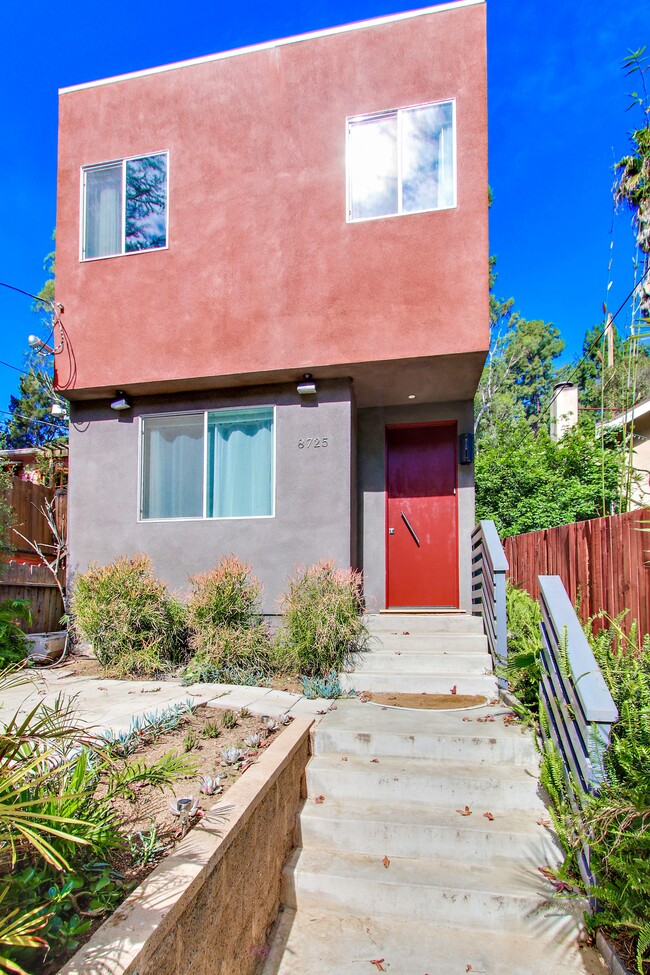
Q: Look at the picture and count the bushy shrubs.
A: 3